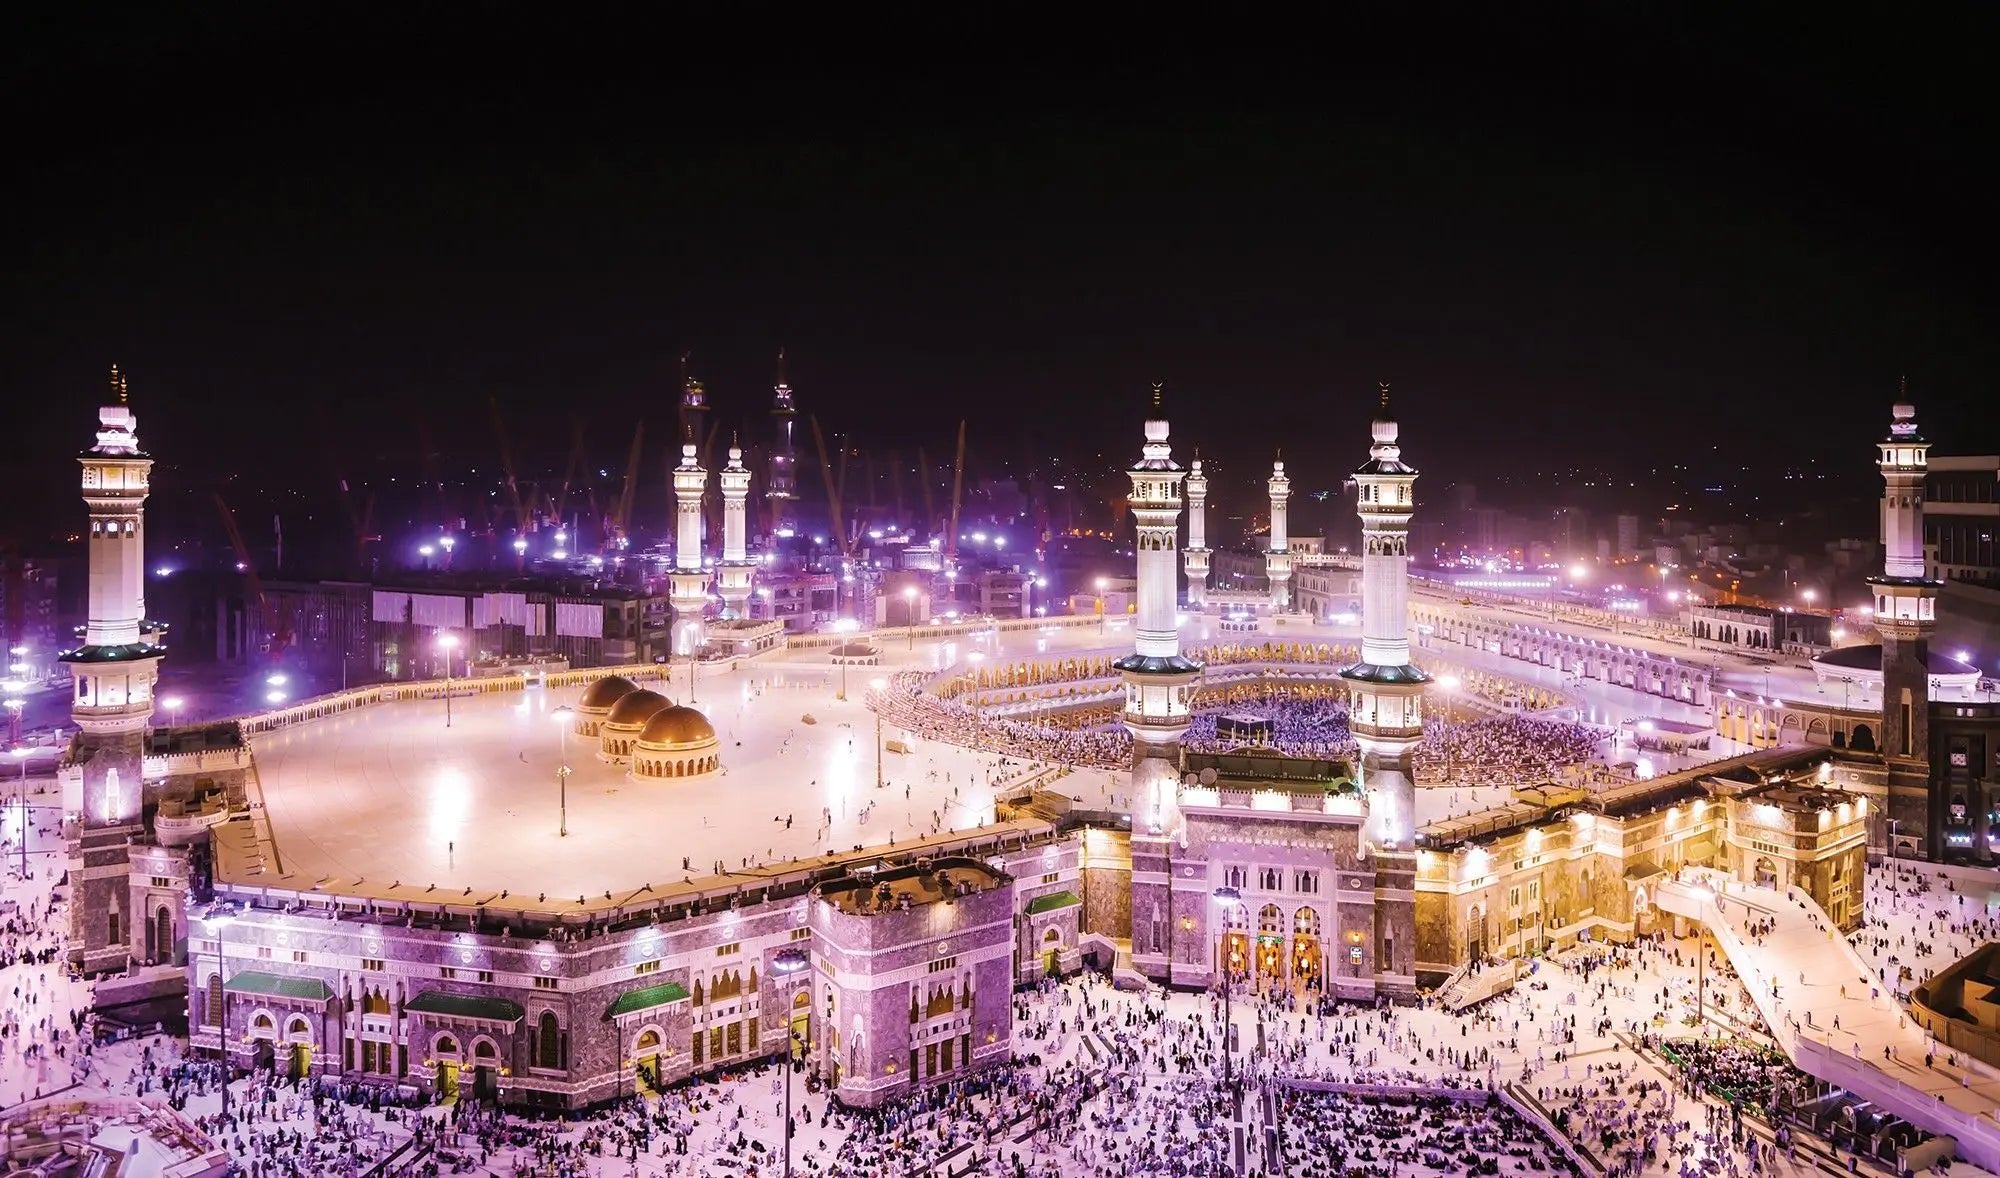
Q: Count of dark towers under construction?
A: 2